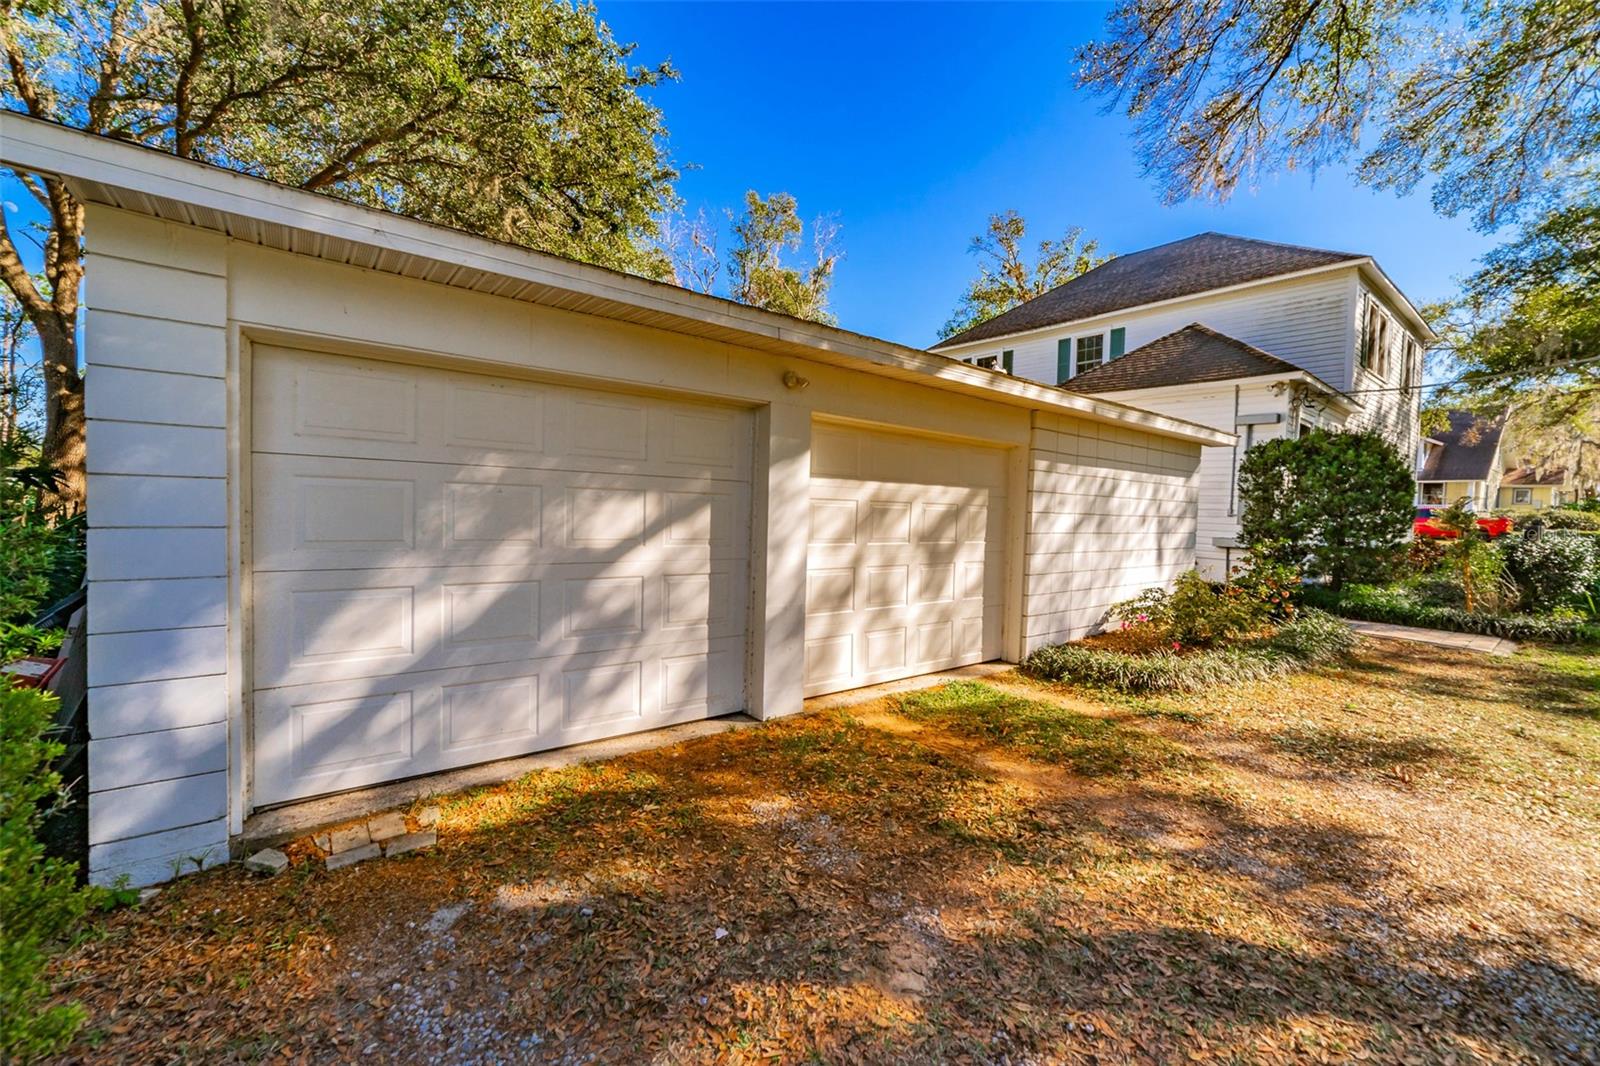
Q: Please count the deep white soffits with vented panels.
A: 1